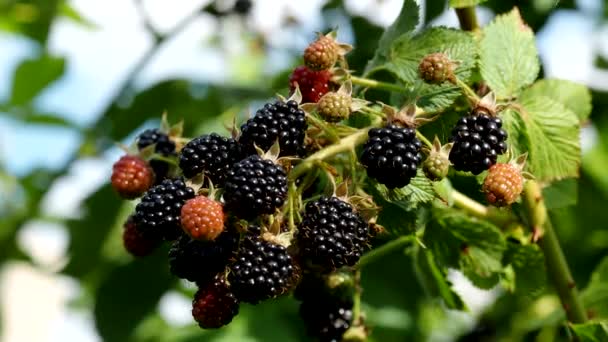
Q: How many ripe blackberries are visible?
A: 11